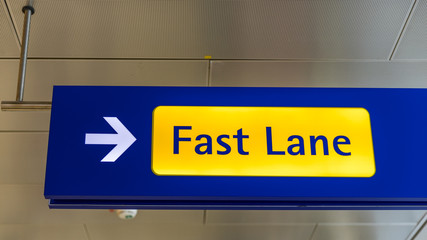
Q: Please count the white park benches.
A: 0